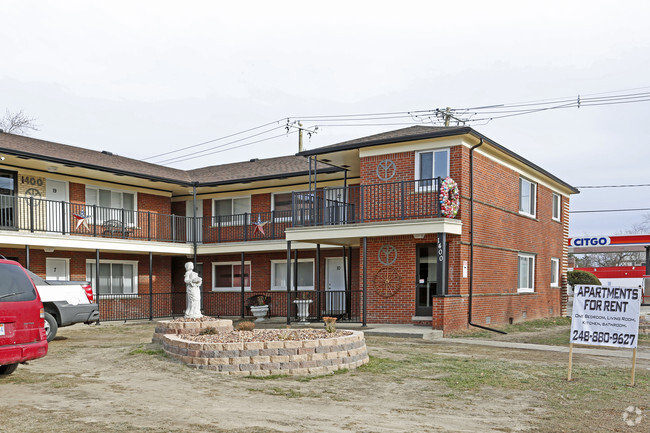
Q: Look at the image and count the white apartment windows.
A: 11